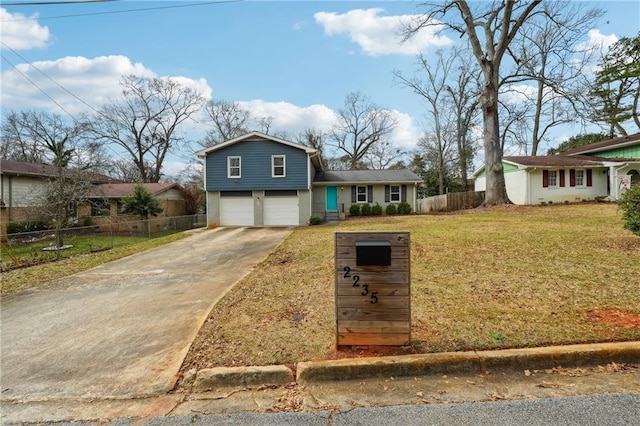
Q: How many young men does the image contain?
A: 0